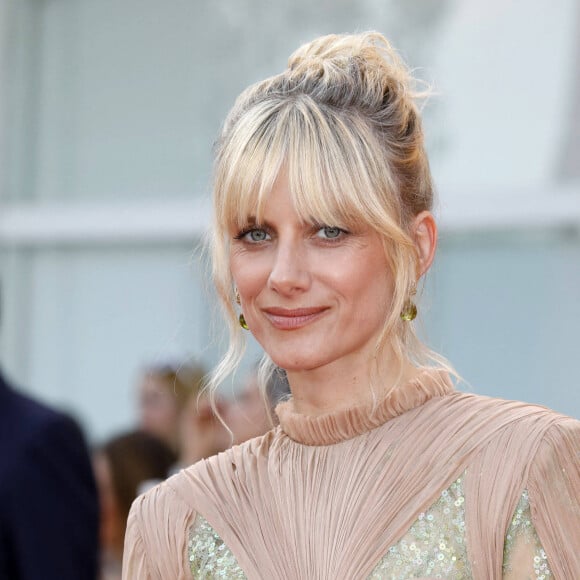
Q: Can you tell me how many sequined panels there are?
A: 3